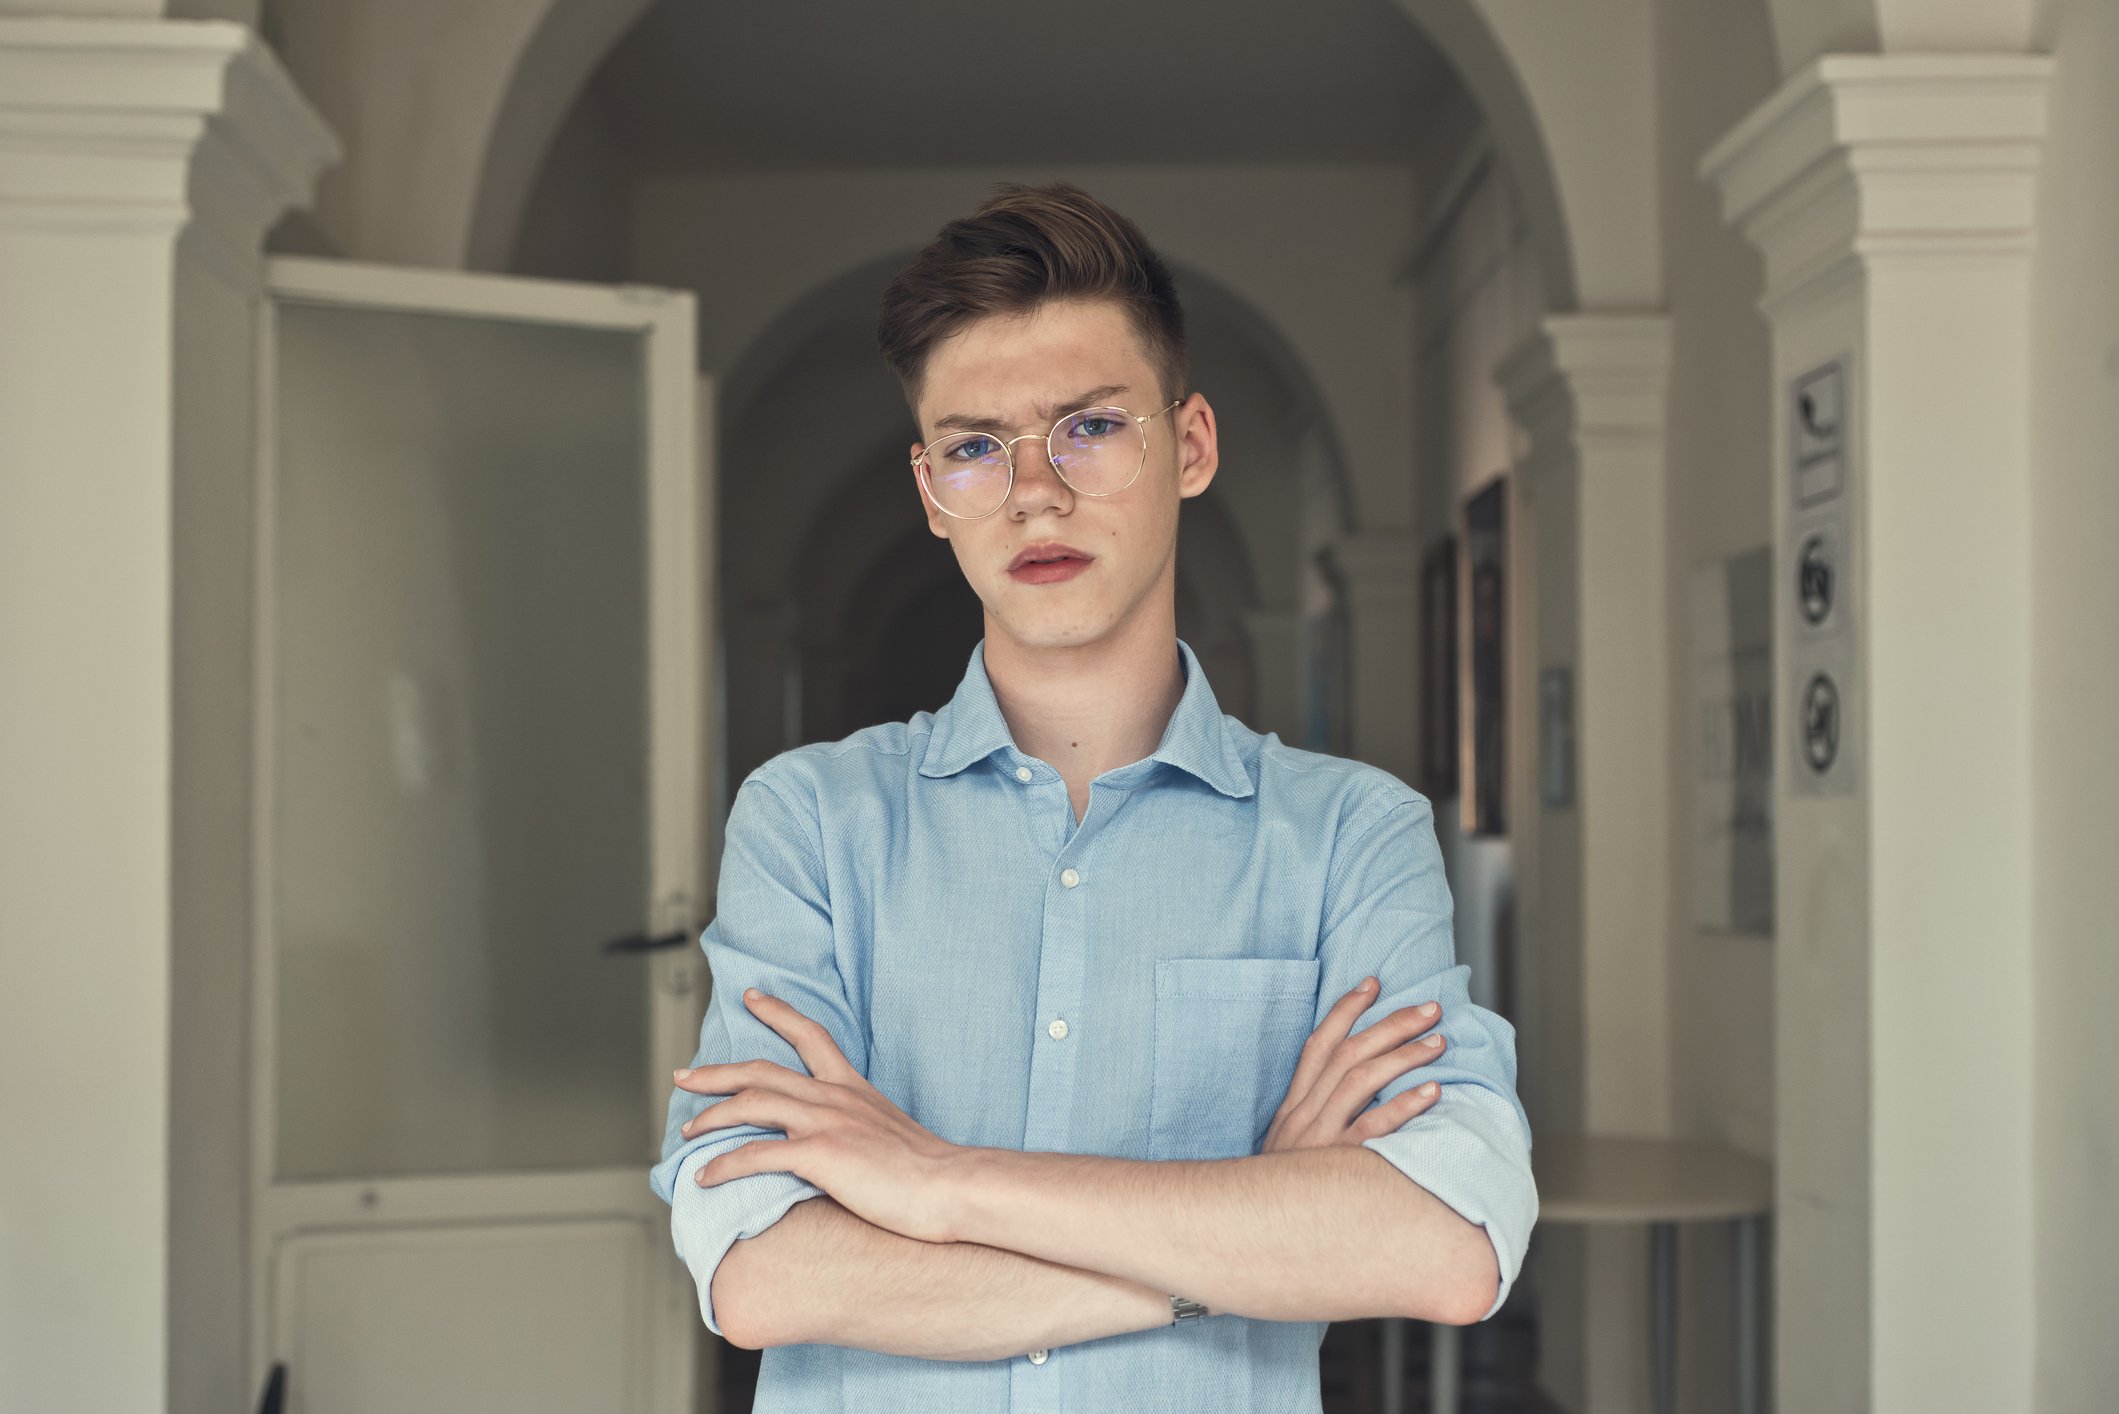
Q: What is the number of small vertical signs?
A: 3